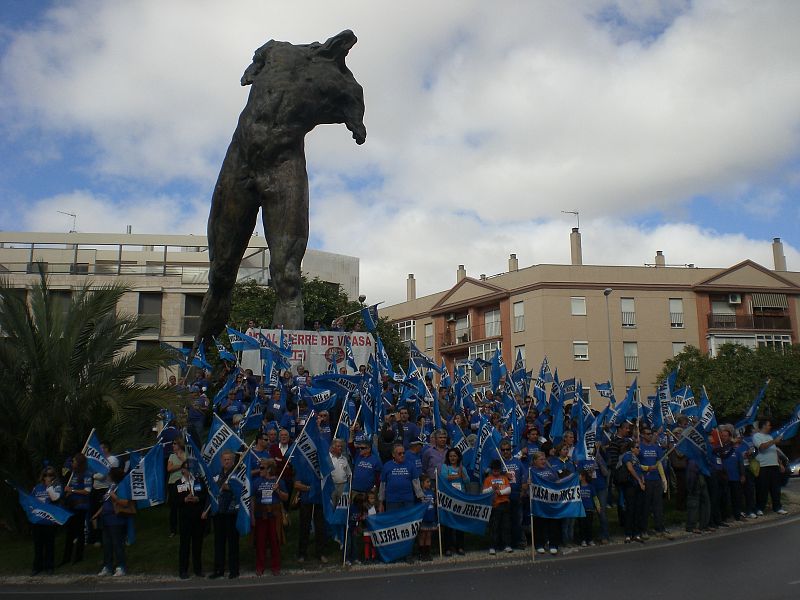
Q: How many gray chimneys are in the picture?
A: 6